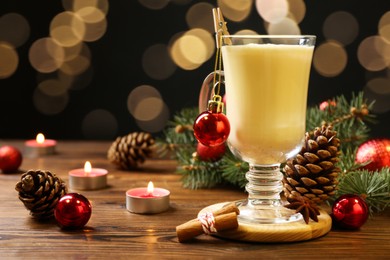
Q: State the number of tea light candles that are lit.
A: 3